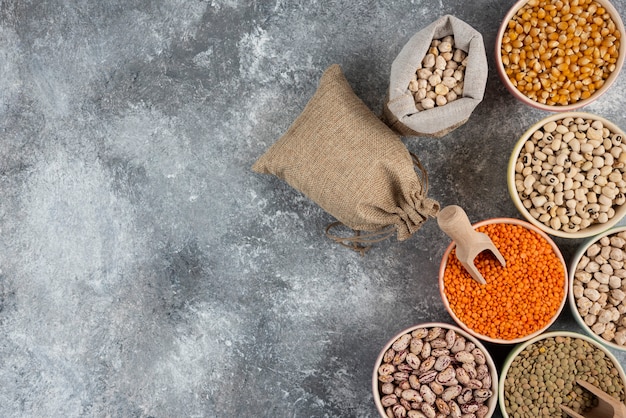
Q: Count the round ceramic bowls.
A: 6